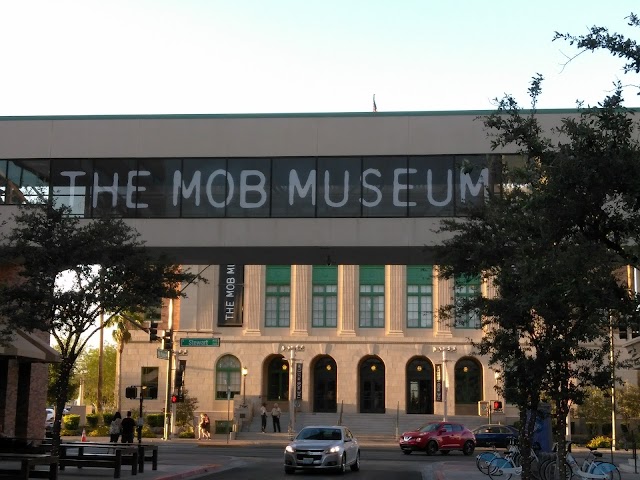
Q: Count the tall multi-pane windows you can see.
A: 5